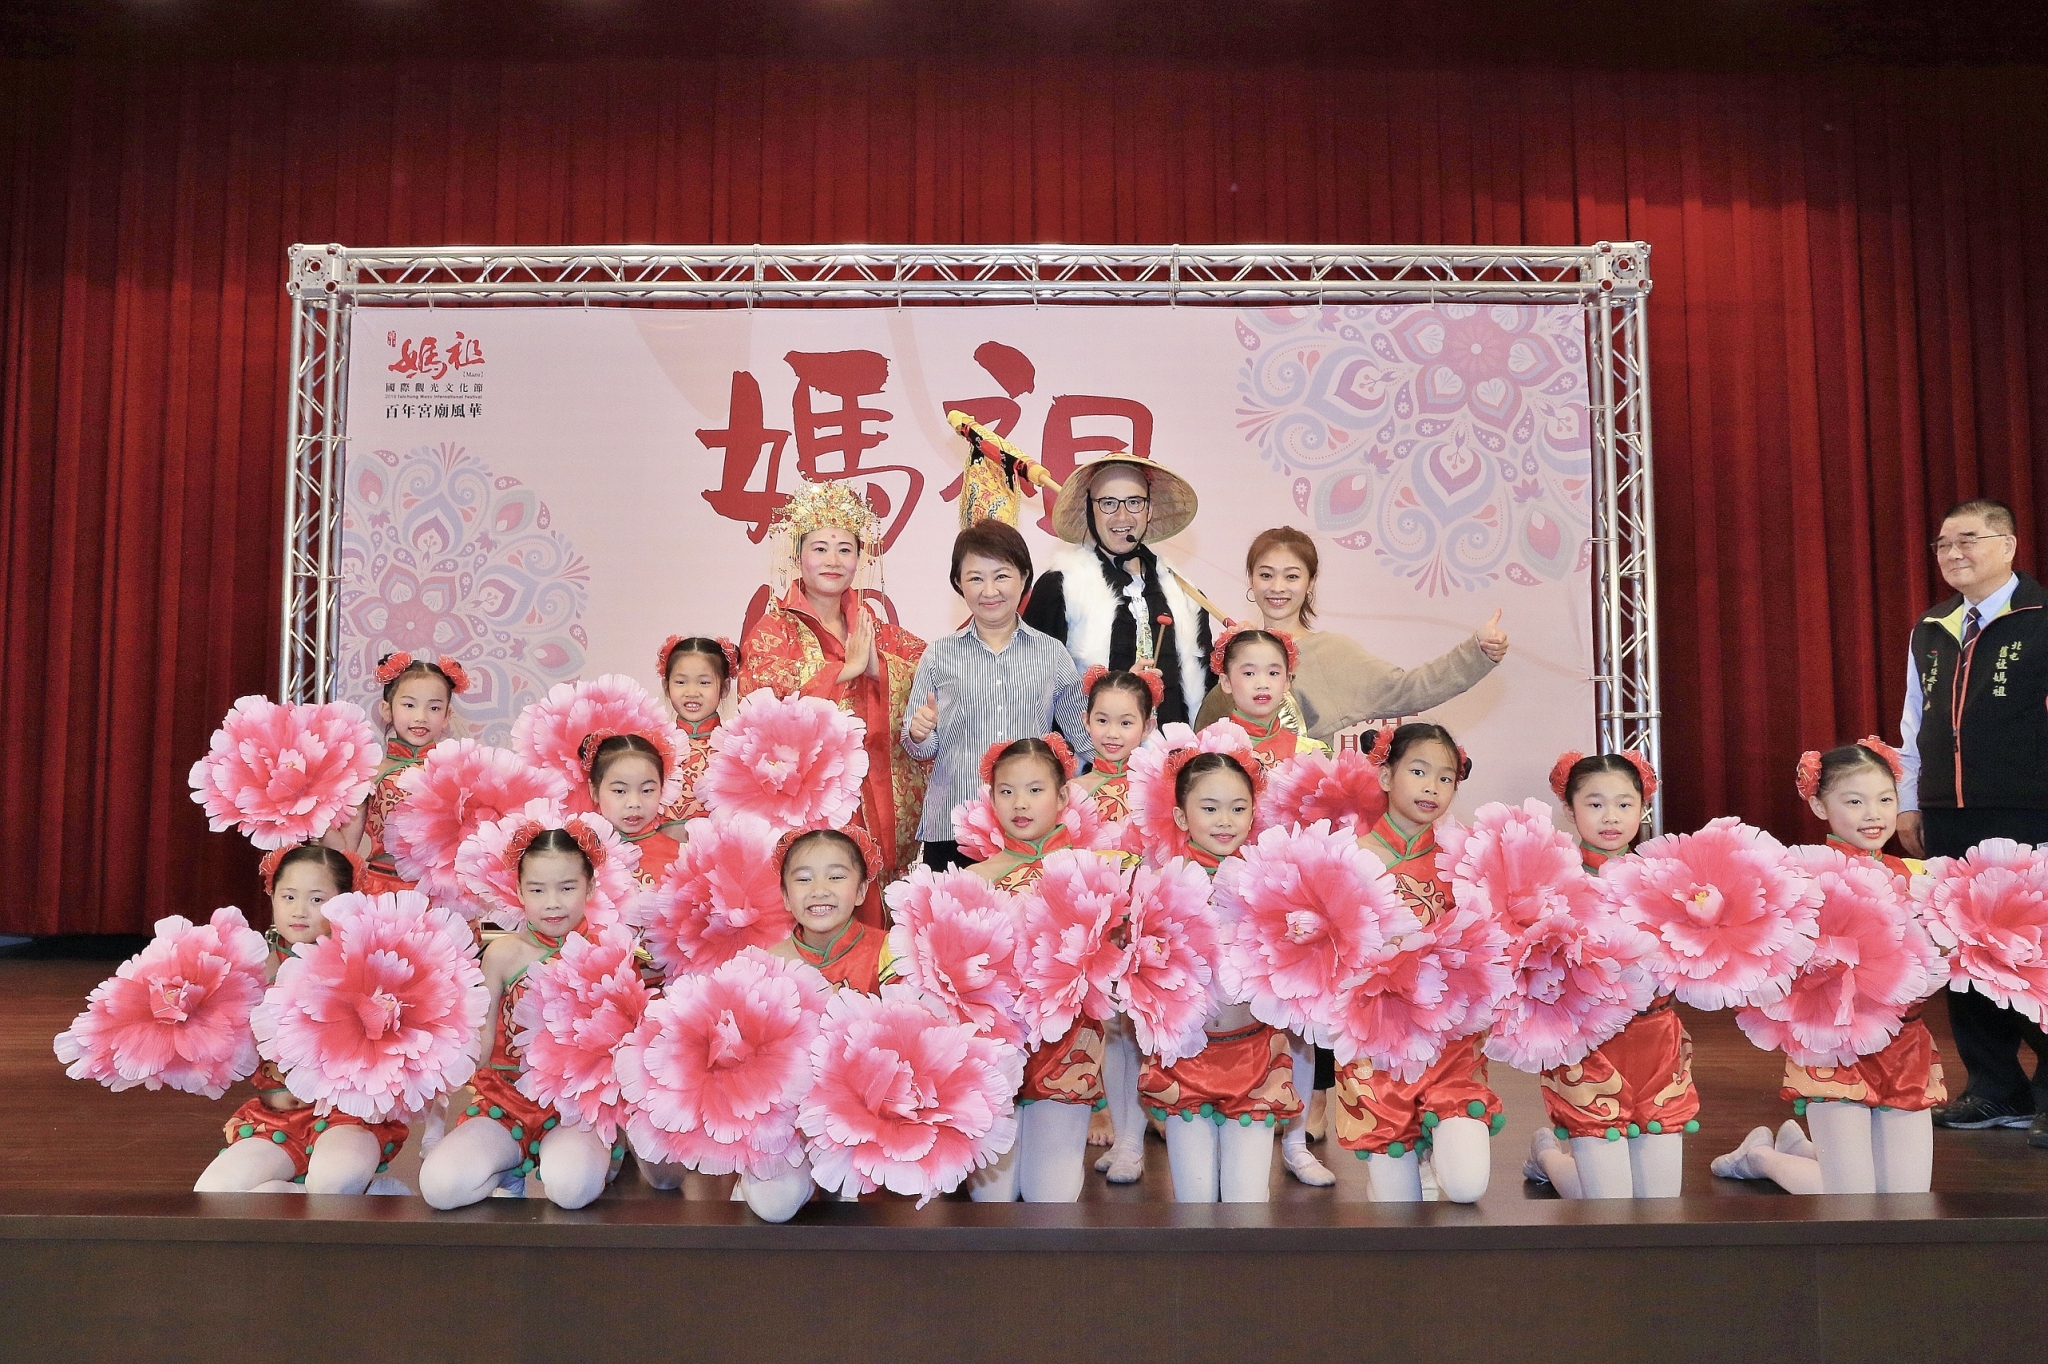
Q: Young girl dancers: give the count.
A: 13